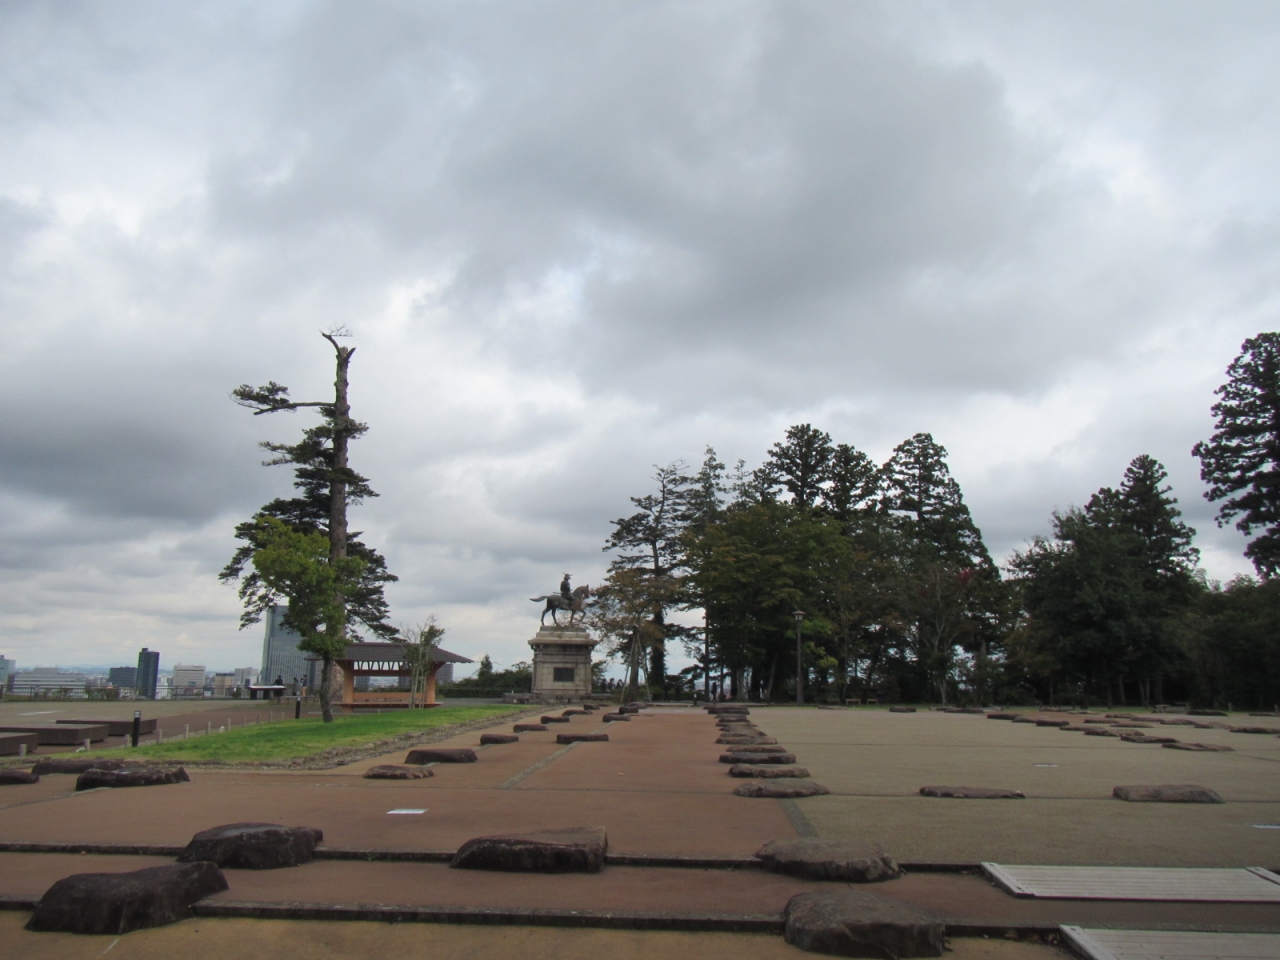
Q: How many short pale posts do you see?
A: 11